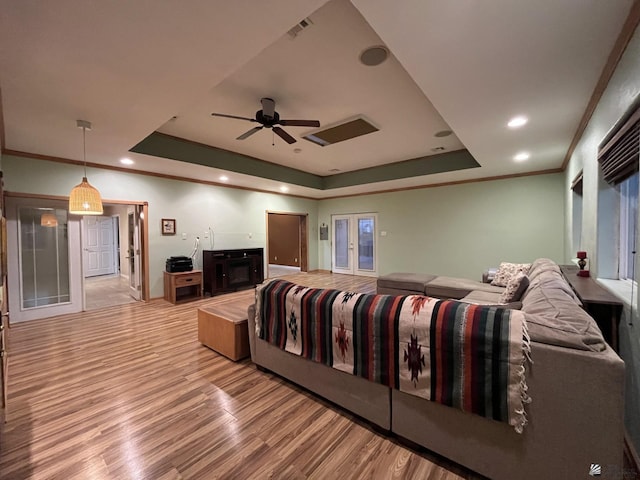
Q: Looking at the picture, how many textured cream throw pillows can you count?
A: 2